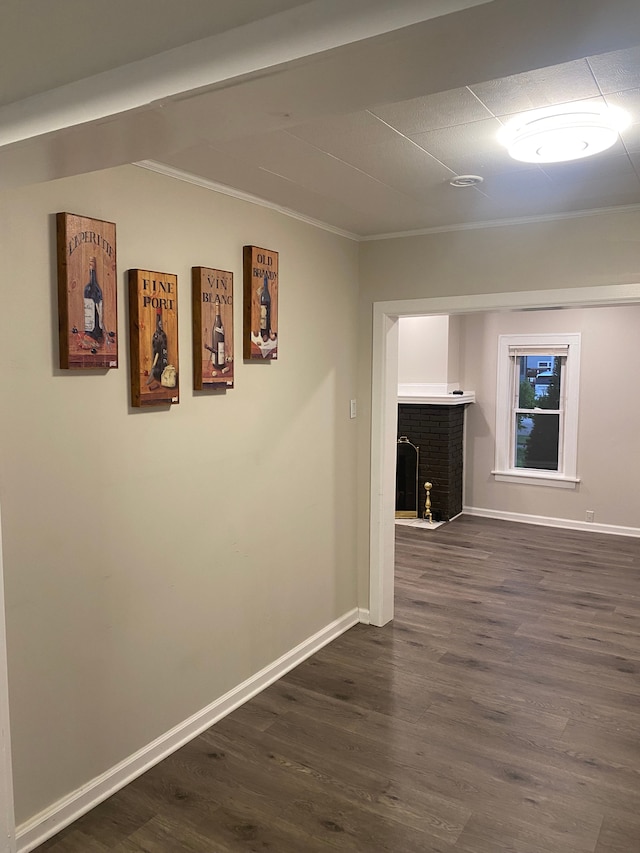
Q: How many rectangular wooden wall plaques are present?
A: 4